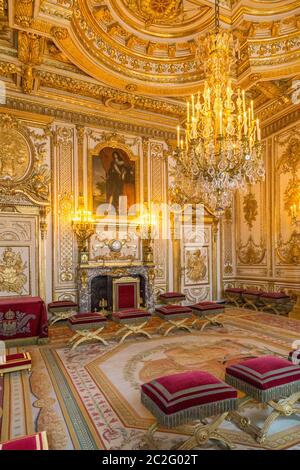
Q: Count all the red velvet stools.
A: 11